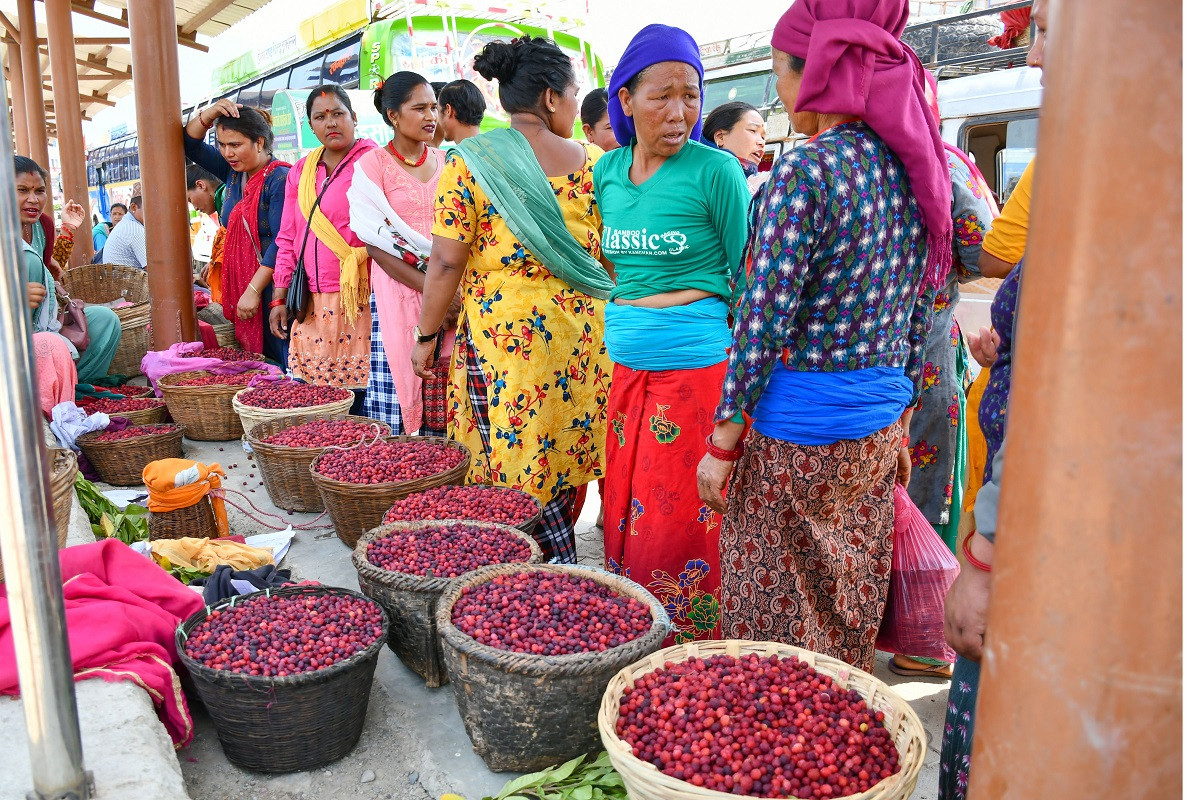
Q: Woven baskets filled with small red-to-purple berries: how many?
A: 13